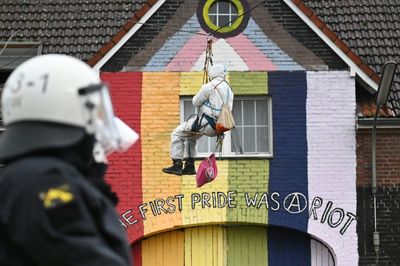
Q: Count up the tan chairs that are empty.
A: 0